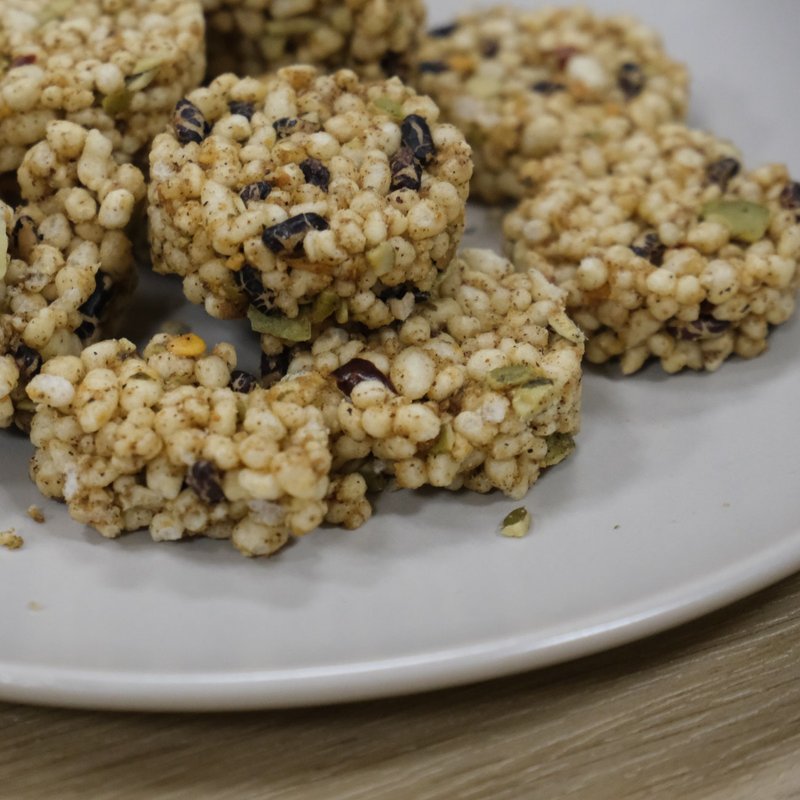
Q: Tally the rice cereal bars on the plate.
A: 8